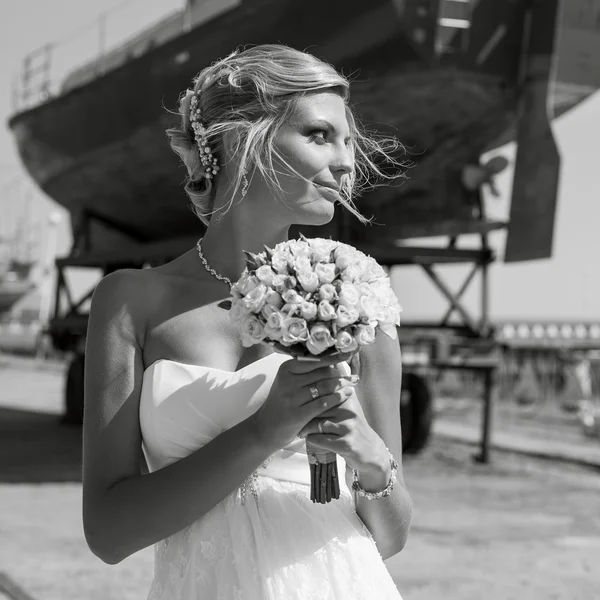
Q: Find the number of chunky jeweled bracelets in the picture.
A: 1